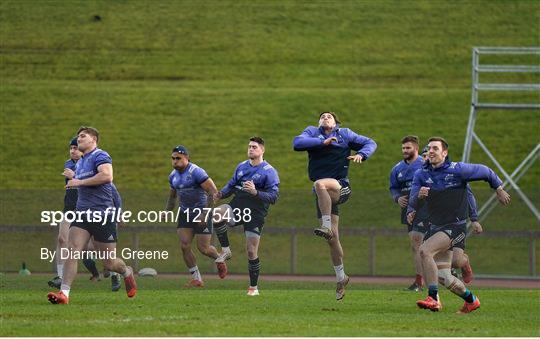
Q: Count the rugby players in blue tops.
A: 8